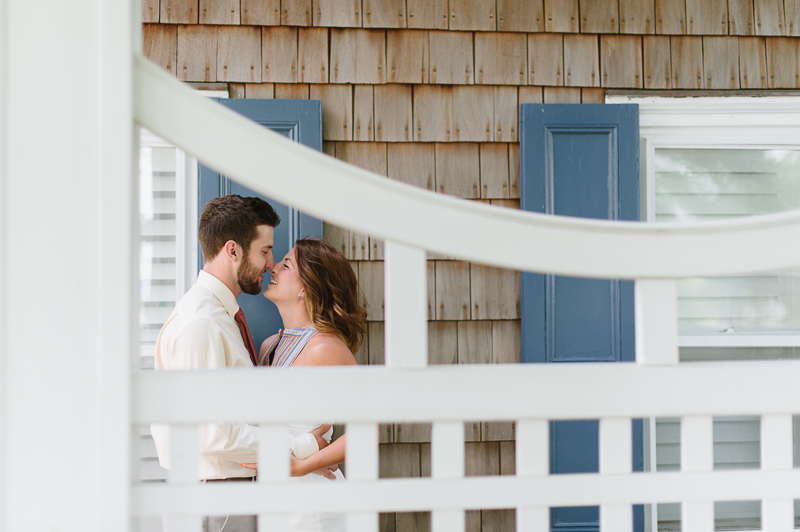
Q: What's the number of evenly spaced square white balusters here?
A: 8